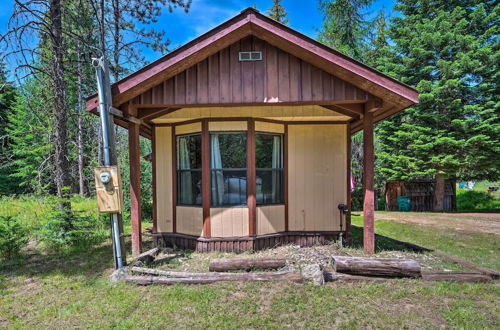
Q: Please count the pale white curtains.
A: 3